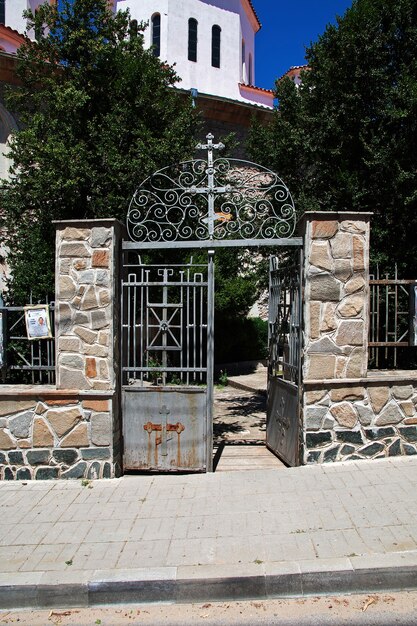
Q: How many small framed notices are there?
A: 1